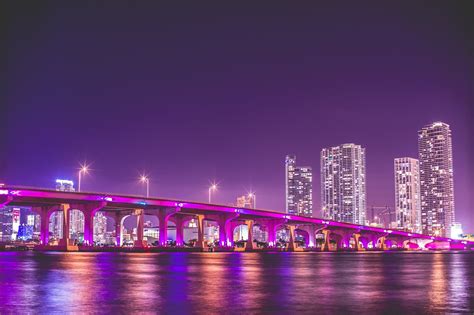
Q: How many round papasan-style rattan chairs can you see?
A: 0